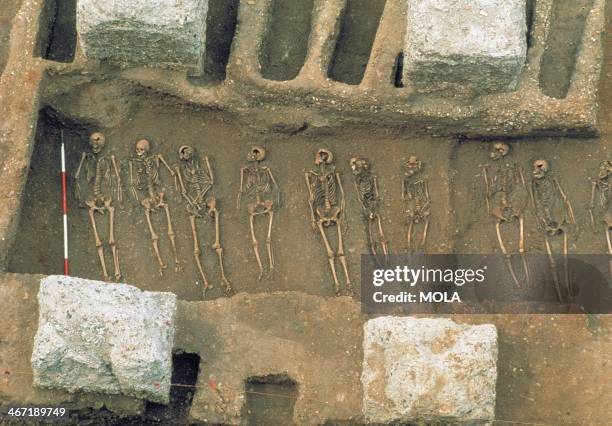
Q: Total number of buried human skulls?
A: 10